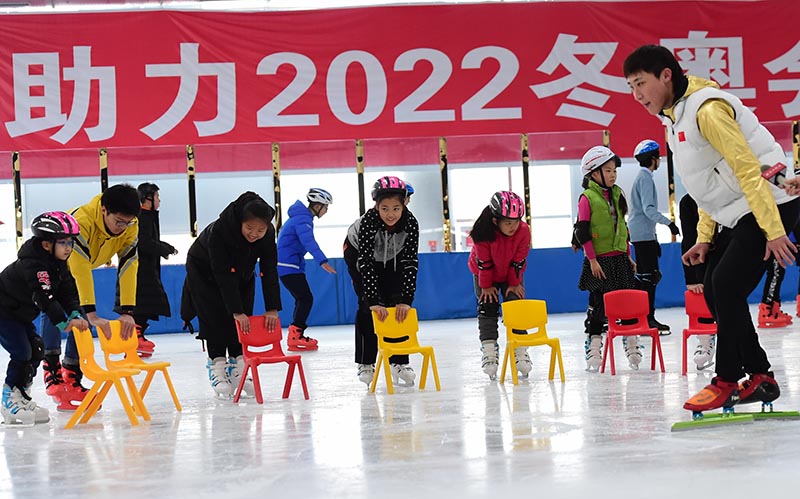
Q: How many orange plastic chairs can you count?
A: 2